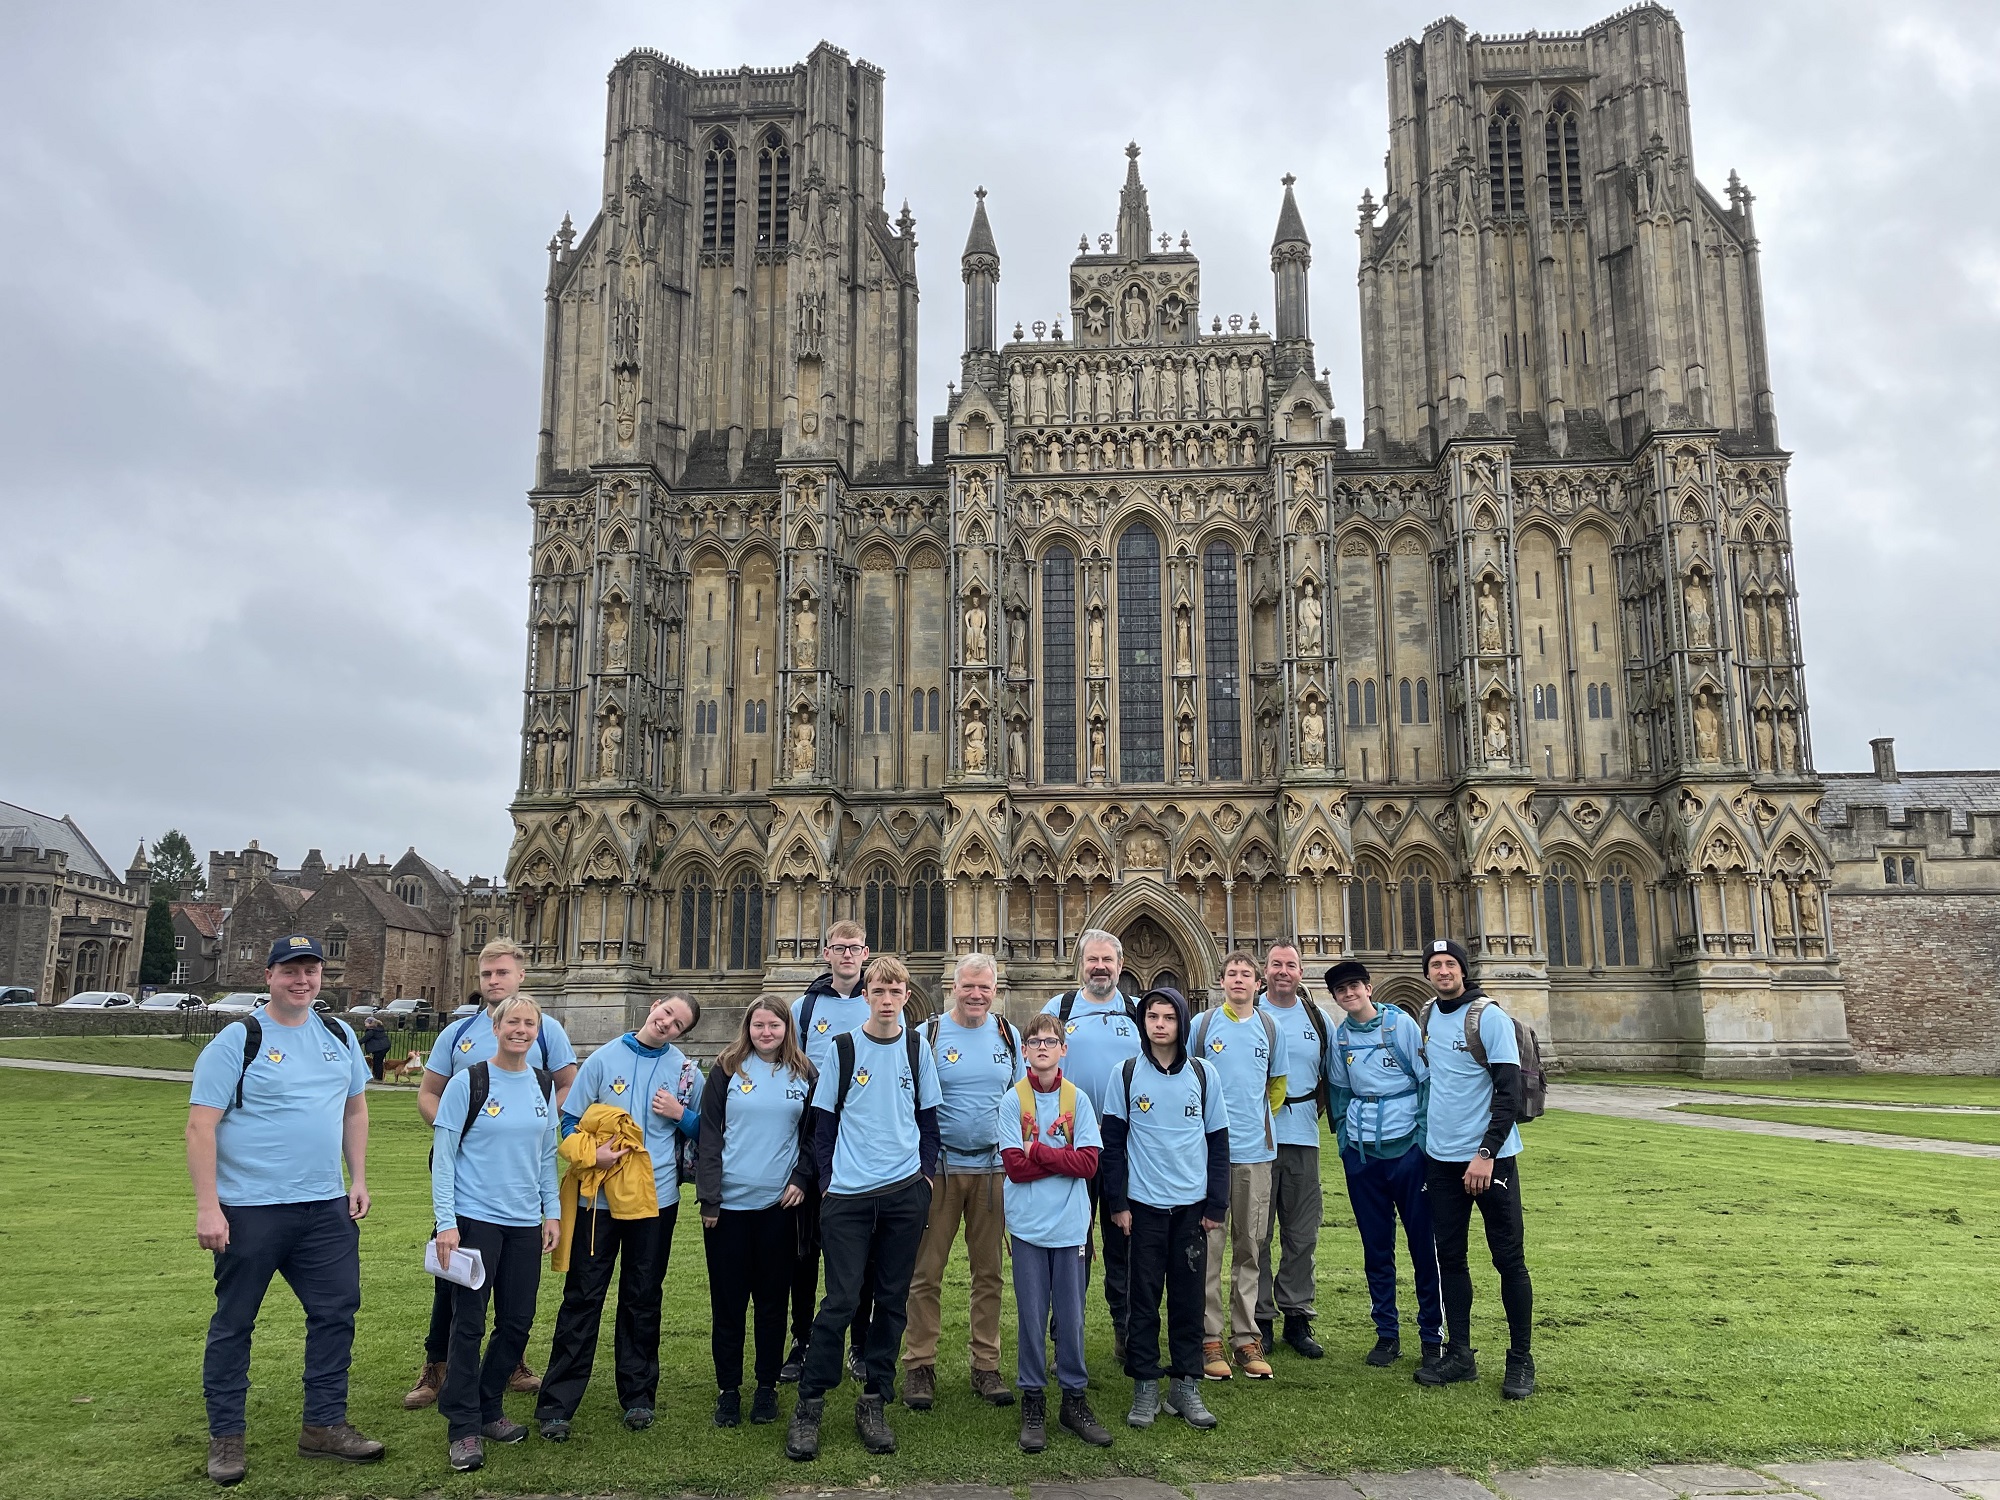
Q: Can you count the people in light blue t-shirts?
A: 15